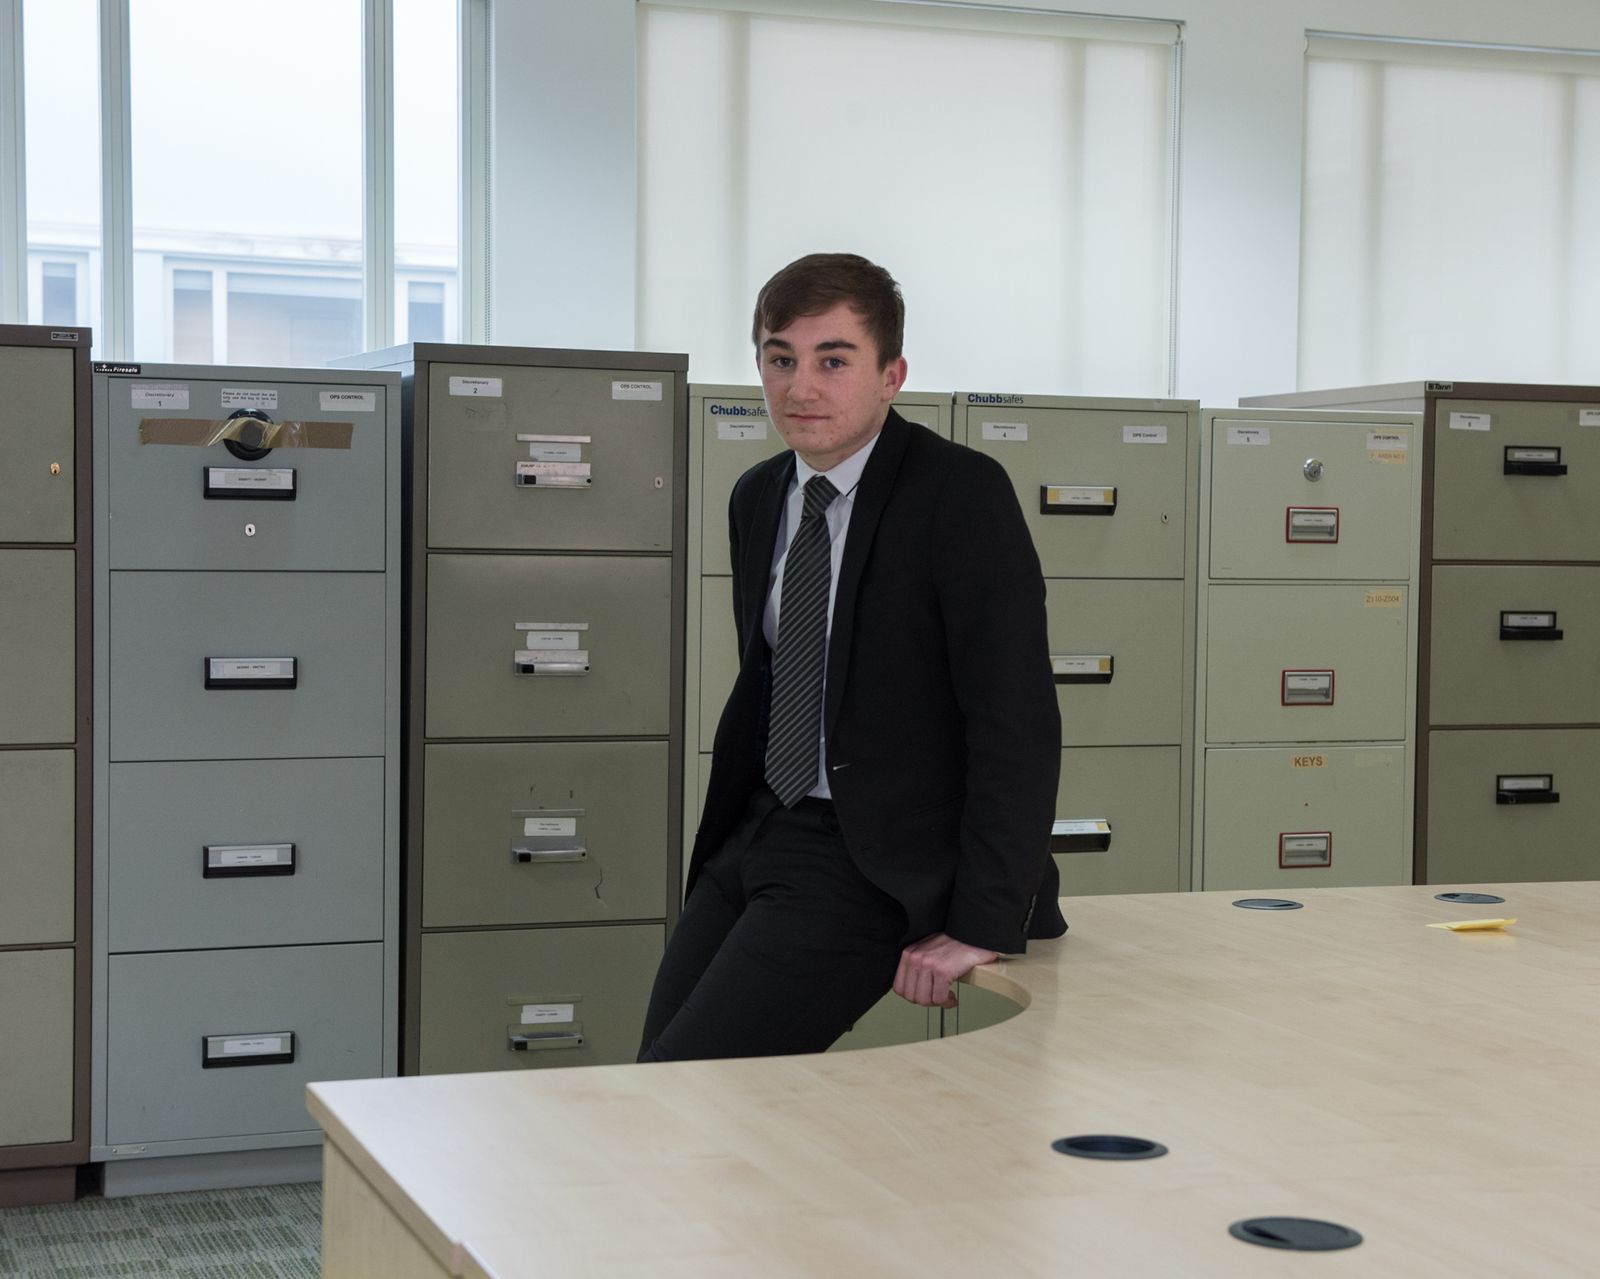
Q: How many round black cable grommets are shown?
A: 4